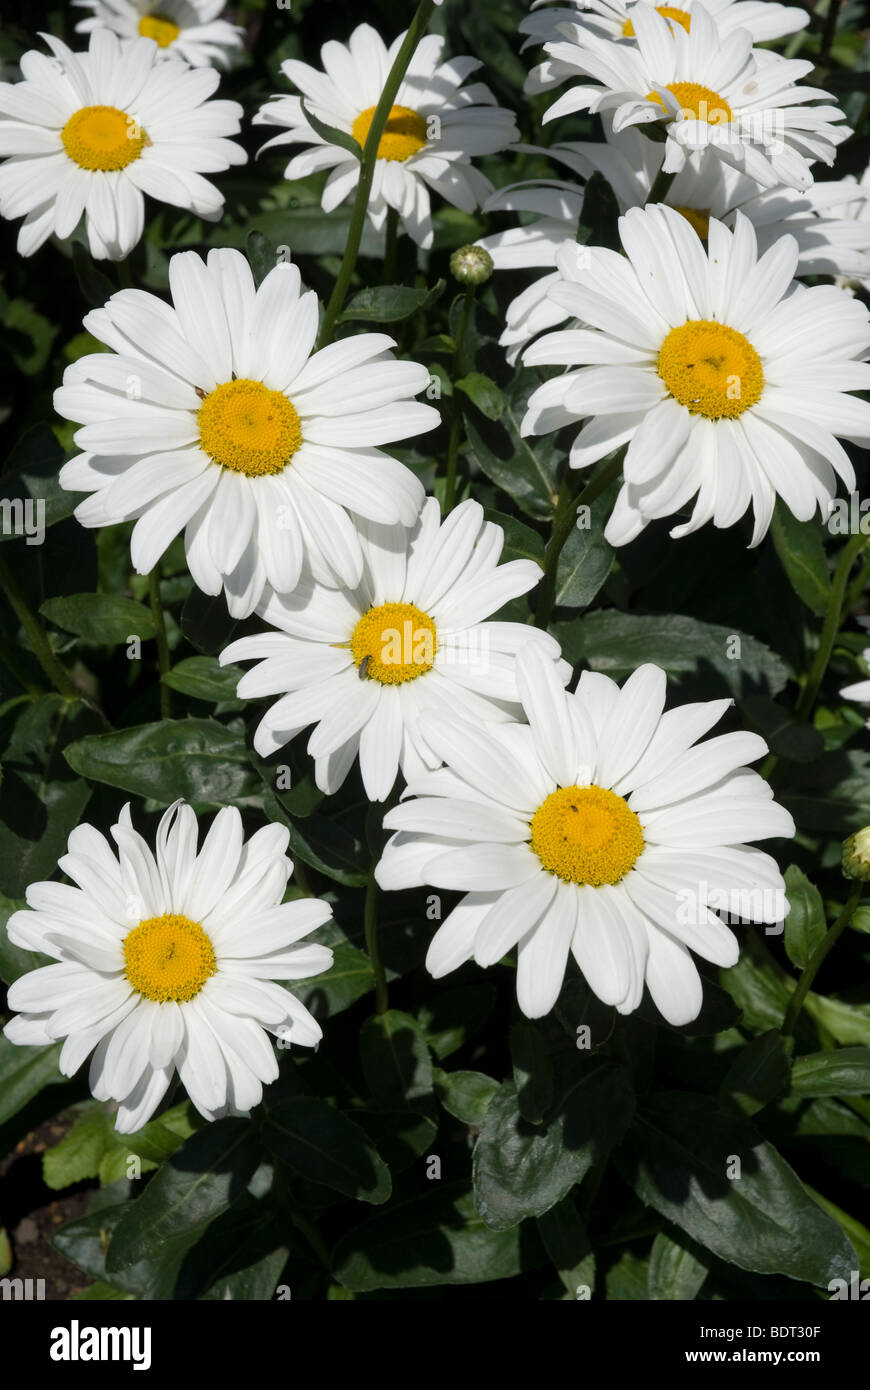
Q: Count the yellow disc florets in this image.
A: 11